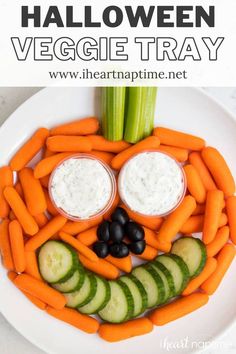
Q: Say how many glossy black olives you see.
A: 7